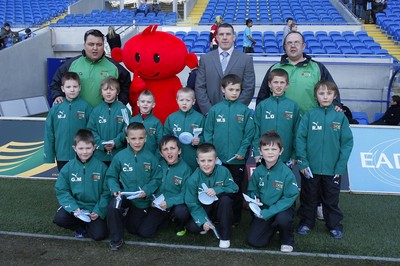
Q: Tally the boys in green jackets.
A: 12